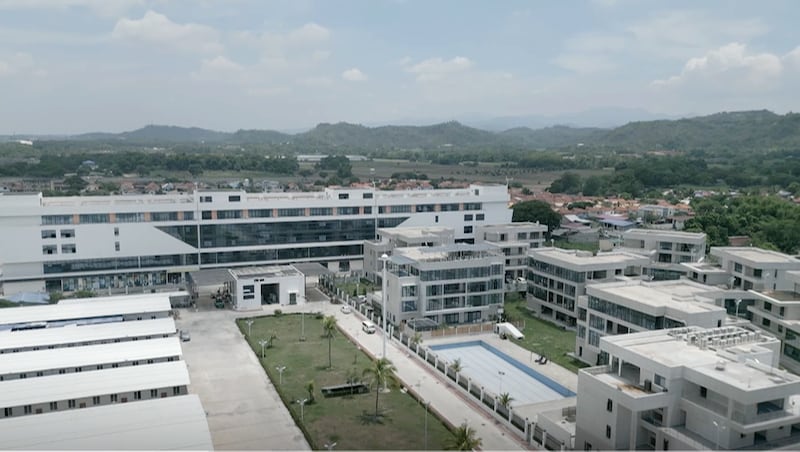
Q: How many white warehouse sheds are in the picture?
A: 5